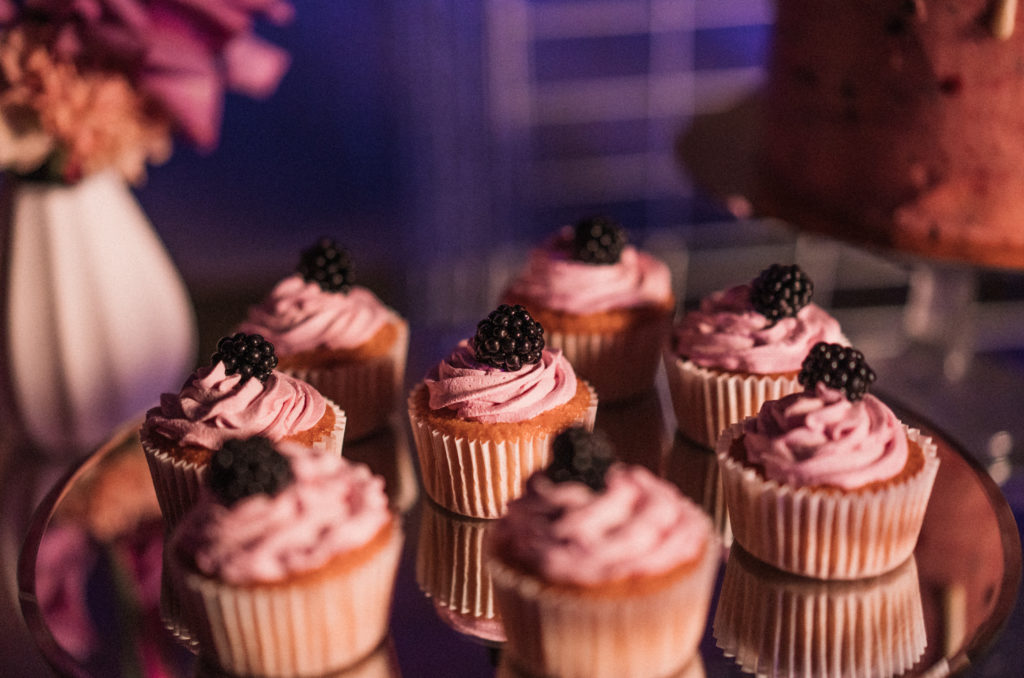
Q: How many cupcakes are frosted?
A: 8